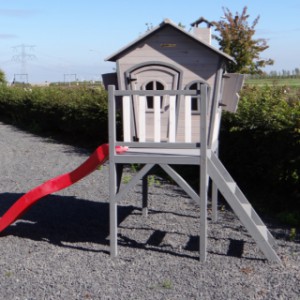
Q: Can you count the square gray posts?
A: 4